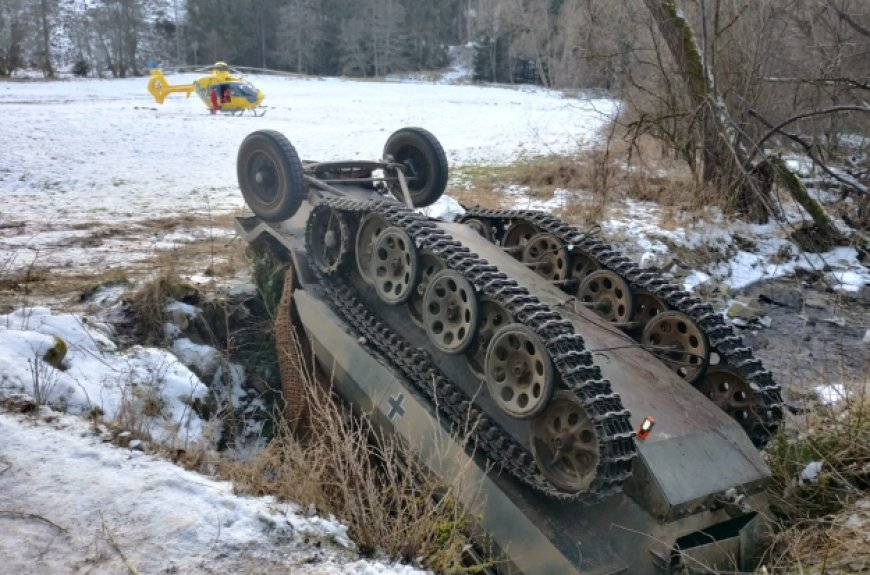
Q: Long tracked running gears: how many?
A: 2